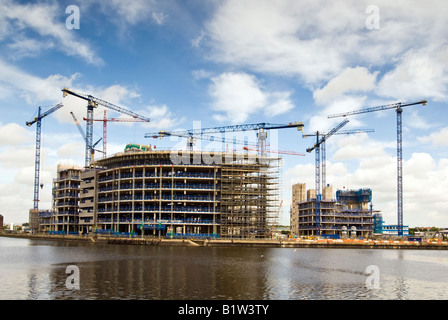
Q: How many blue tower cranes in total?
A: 7